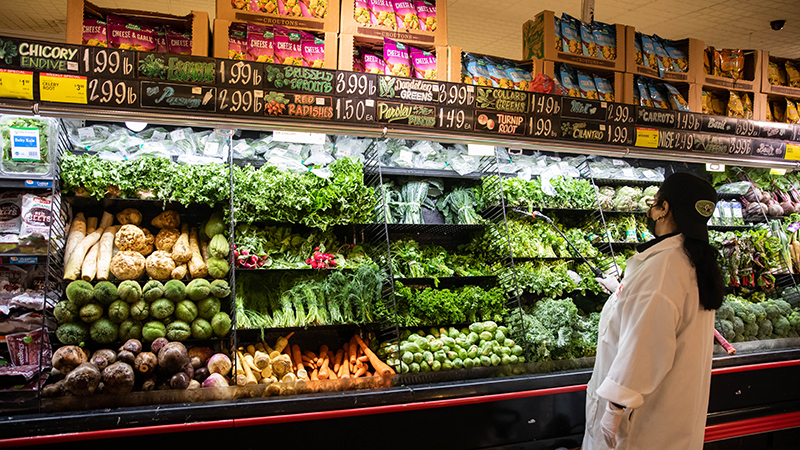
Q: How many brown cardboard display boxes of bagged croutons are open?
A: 14